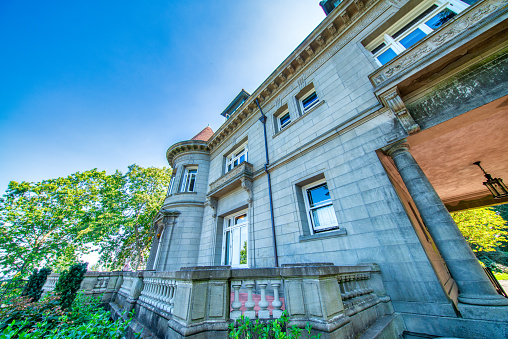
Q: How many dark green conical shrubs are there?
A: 2